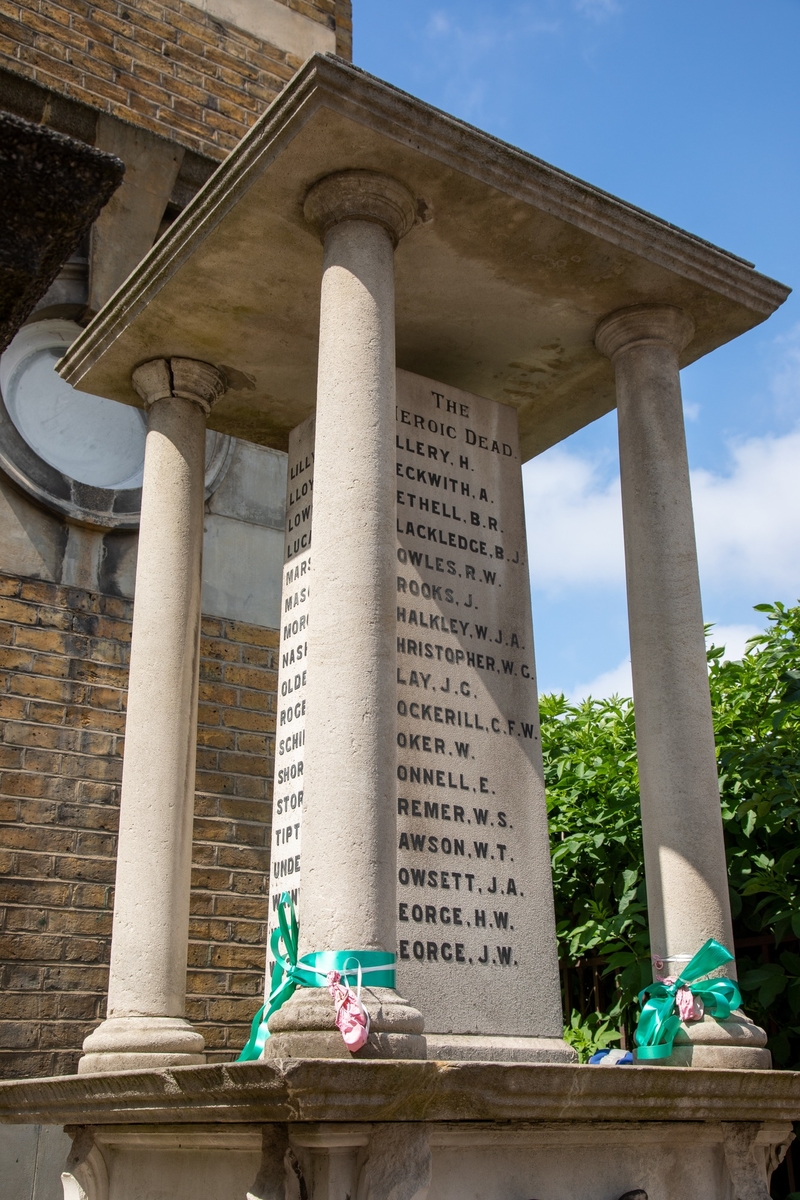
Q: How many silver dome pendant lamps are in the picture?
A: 0